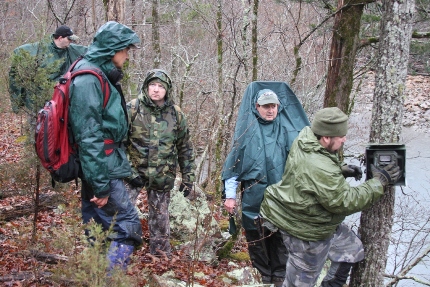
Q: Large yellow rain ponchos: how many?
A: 0